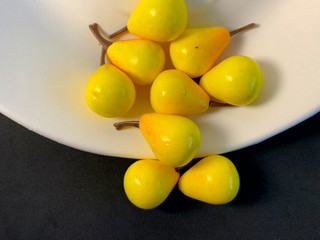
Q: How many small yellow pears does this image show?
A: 9